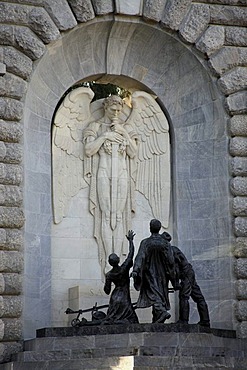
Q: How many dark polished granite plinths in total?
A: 1